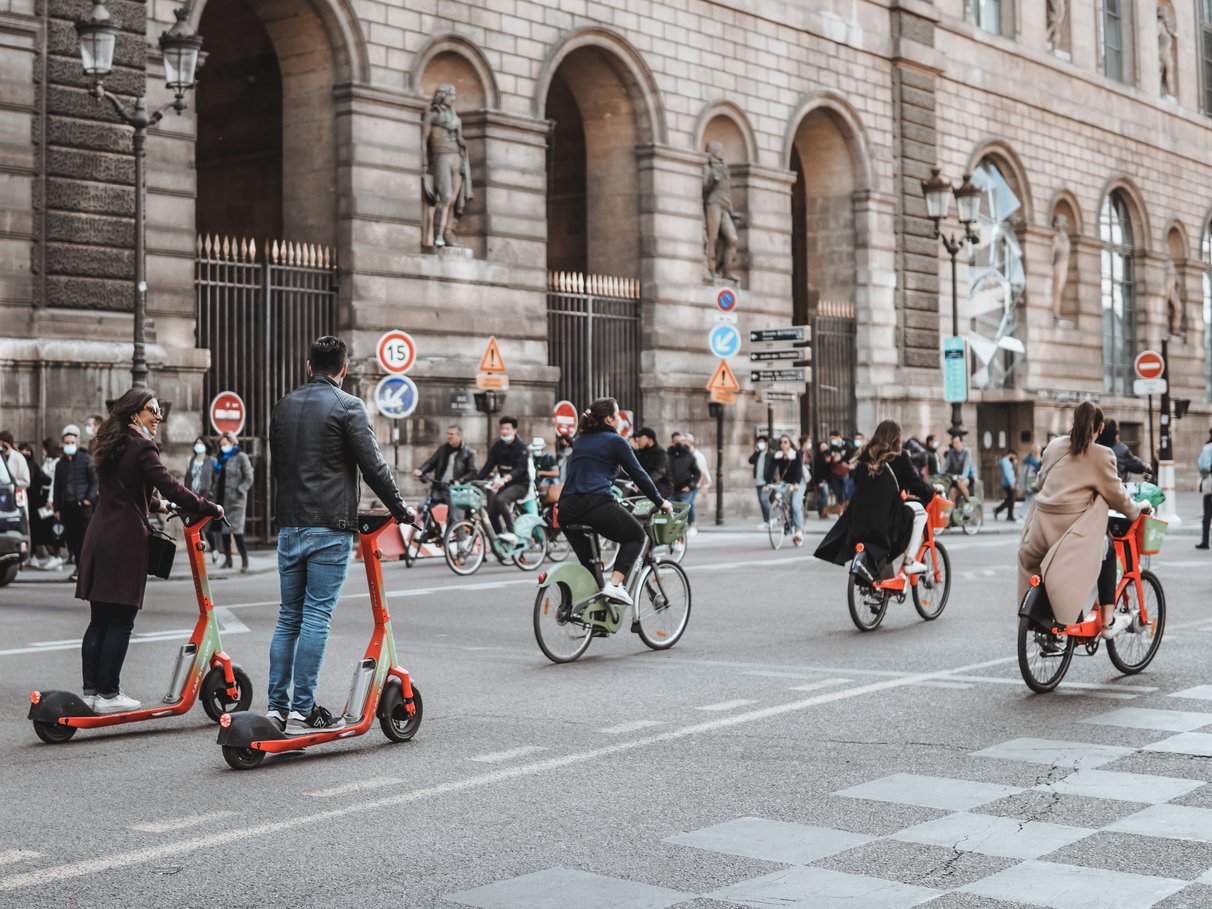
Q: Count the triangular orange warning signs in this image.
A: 2